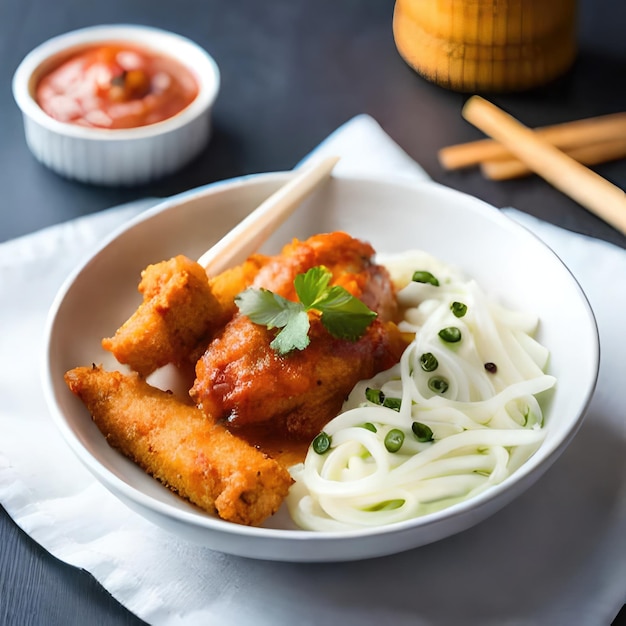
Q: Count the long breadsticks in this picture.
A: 3